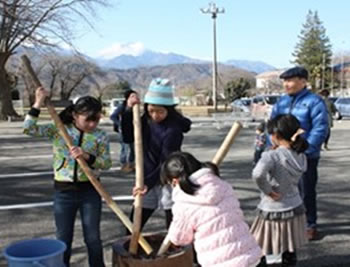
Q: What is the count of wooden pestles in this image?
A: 3